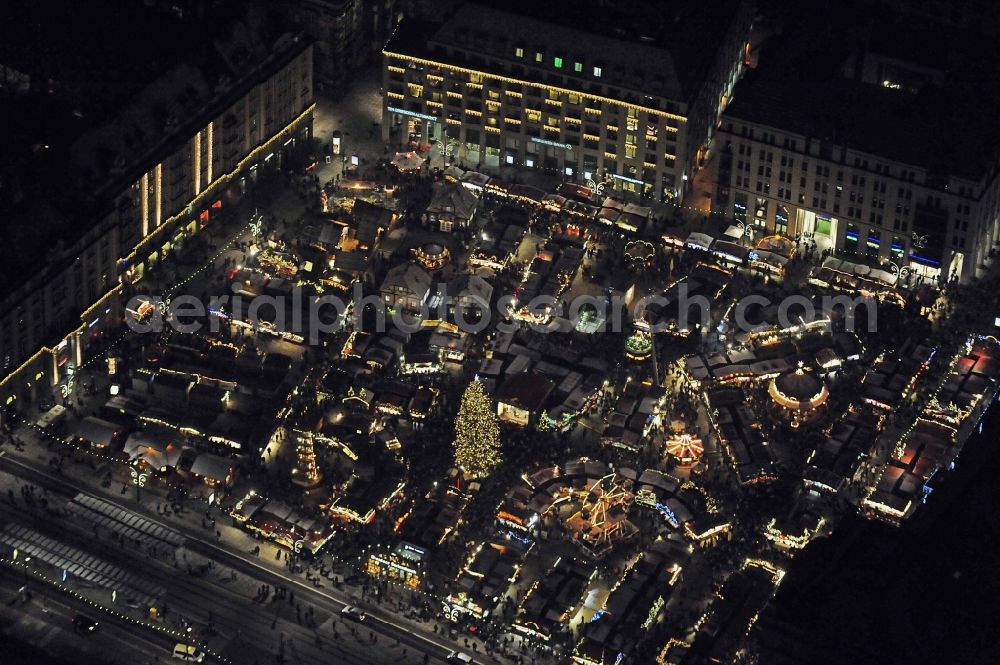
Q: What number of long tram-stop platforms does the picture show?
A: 2